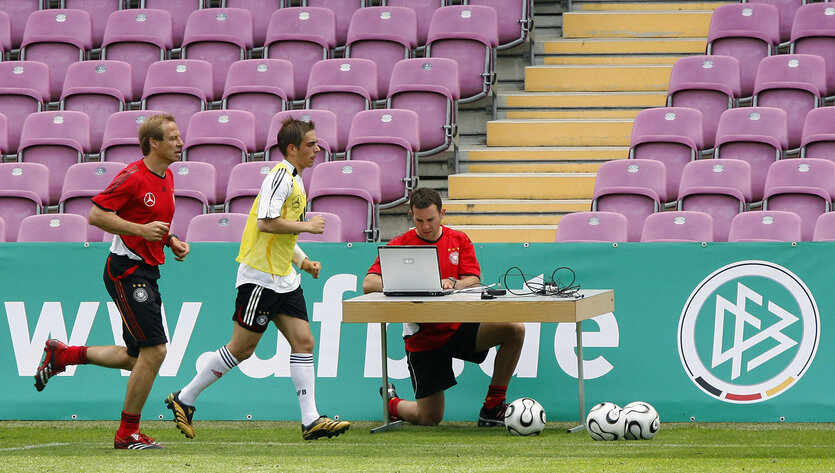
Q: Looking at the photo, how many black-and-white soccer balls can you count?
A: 3